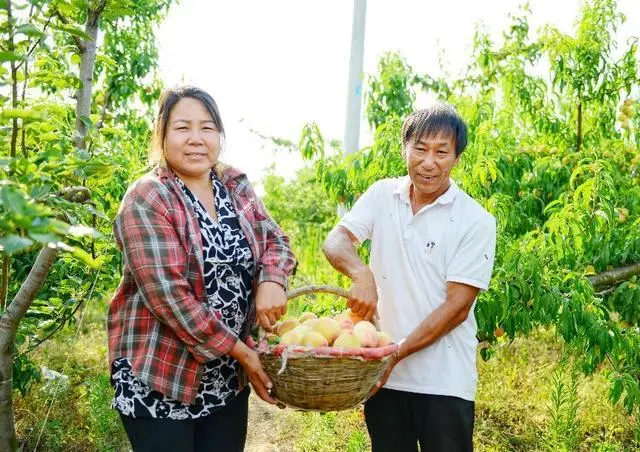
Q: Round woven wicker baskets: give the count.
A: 1